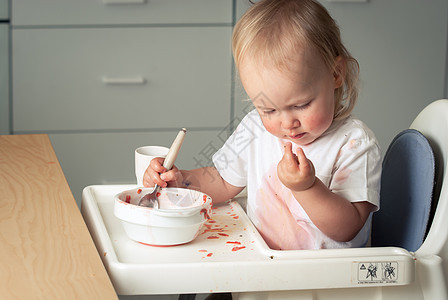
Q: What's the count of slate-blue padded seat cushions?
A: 1